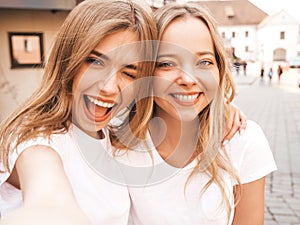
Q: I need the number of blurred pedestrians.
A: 5